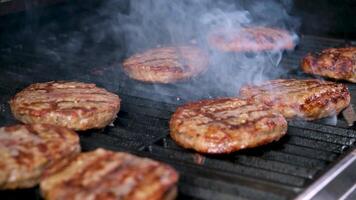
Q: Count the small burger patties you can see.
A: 8